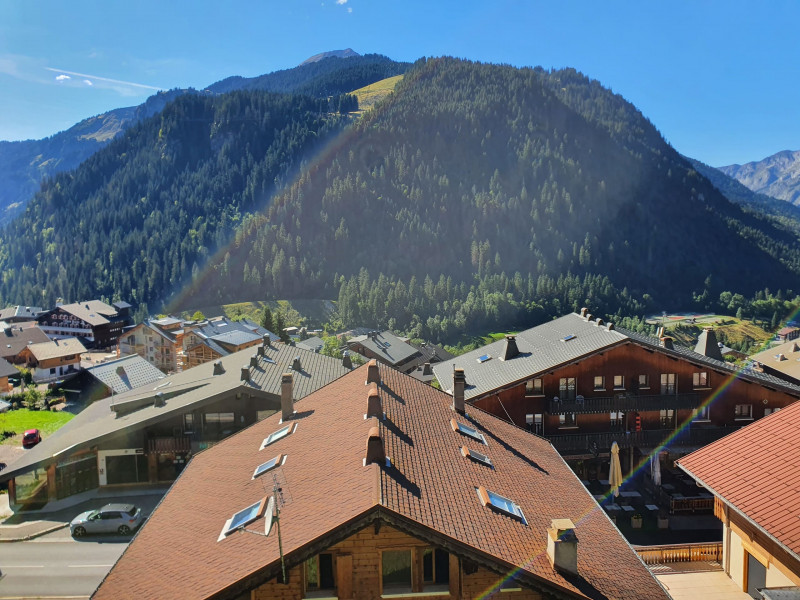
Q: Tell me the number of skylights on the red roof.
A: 6